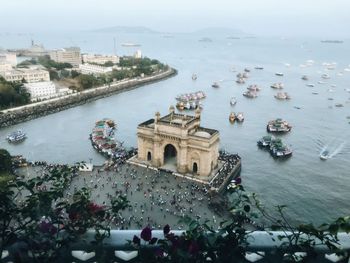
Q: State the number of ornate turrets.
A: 4